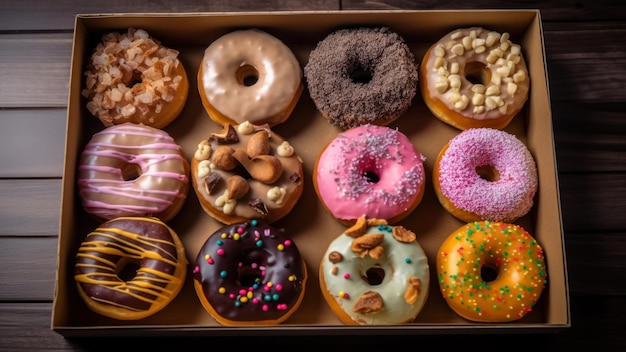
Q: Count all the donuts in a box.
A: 12